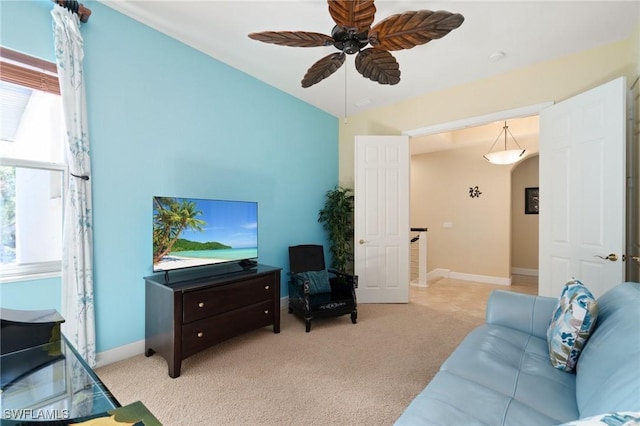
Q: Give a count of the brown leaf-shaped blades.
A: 5